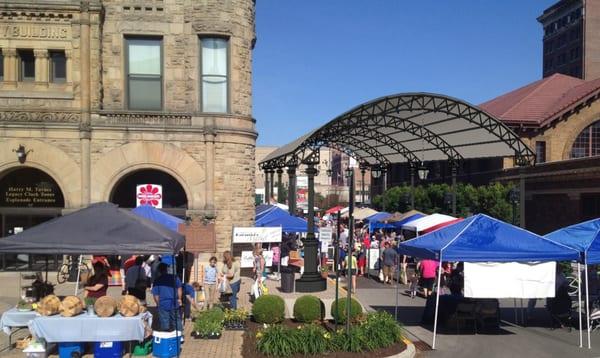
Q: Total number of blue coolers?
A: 3